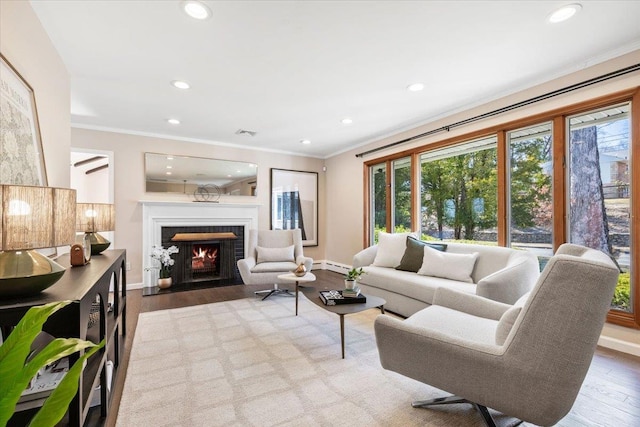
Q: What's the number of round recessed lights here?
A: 7